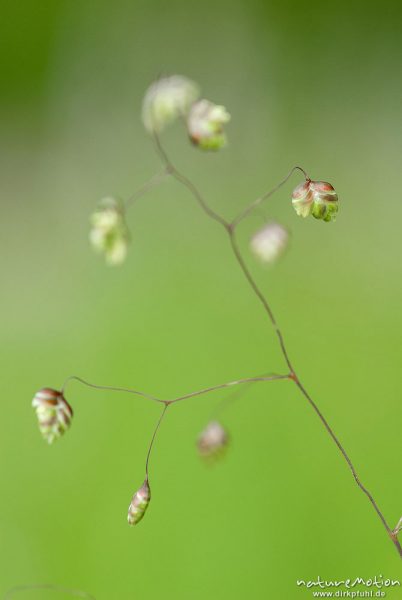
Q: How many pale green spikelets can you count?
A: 8